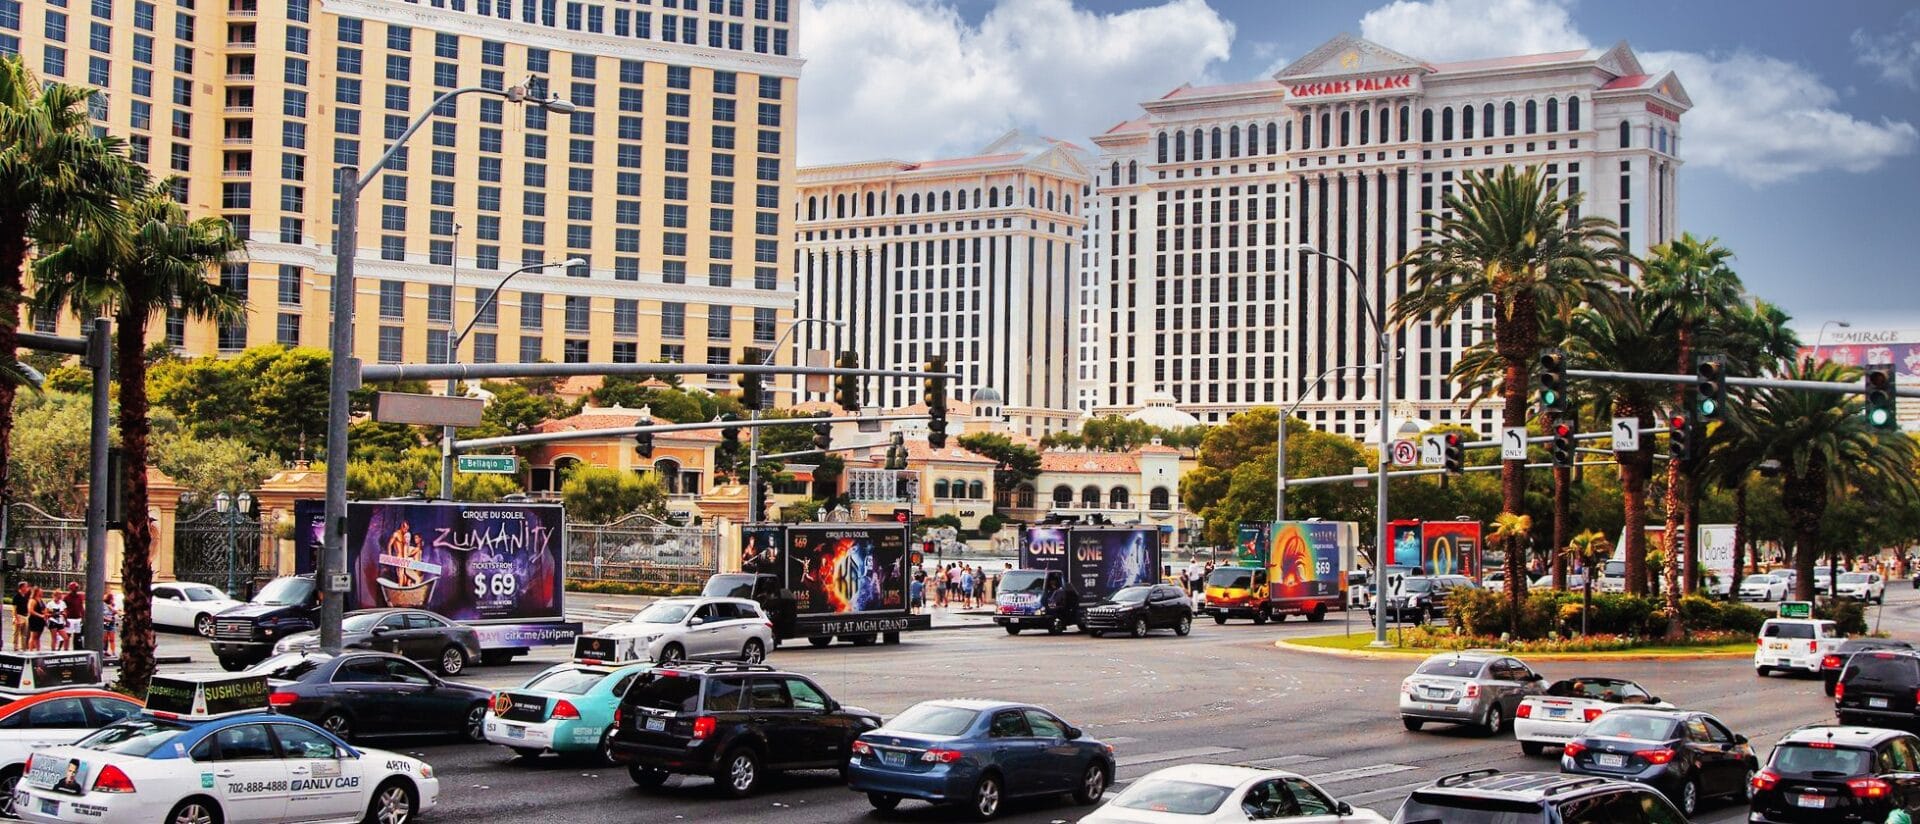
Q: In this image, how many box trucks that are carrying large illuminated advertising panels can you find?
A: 5